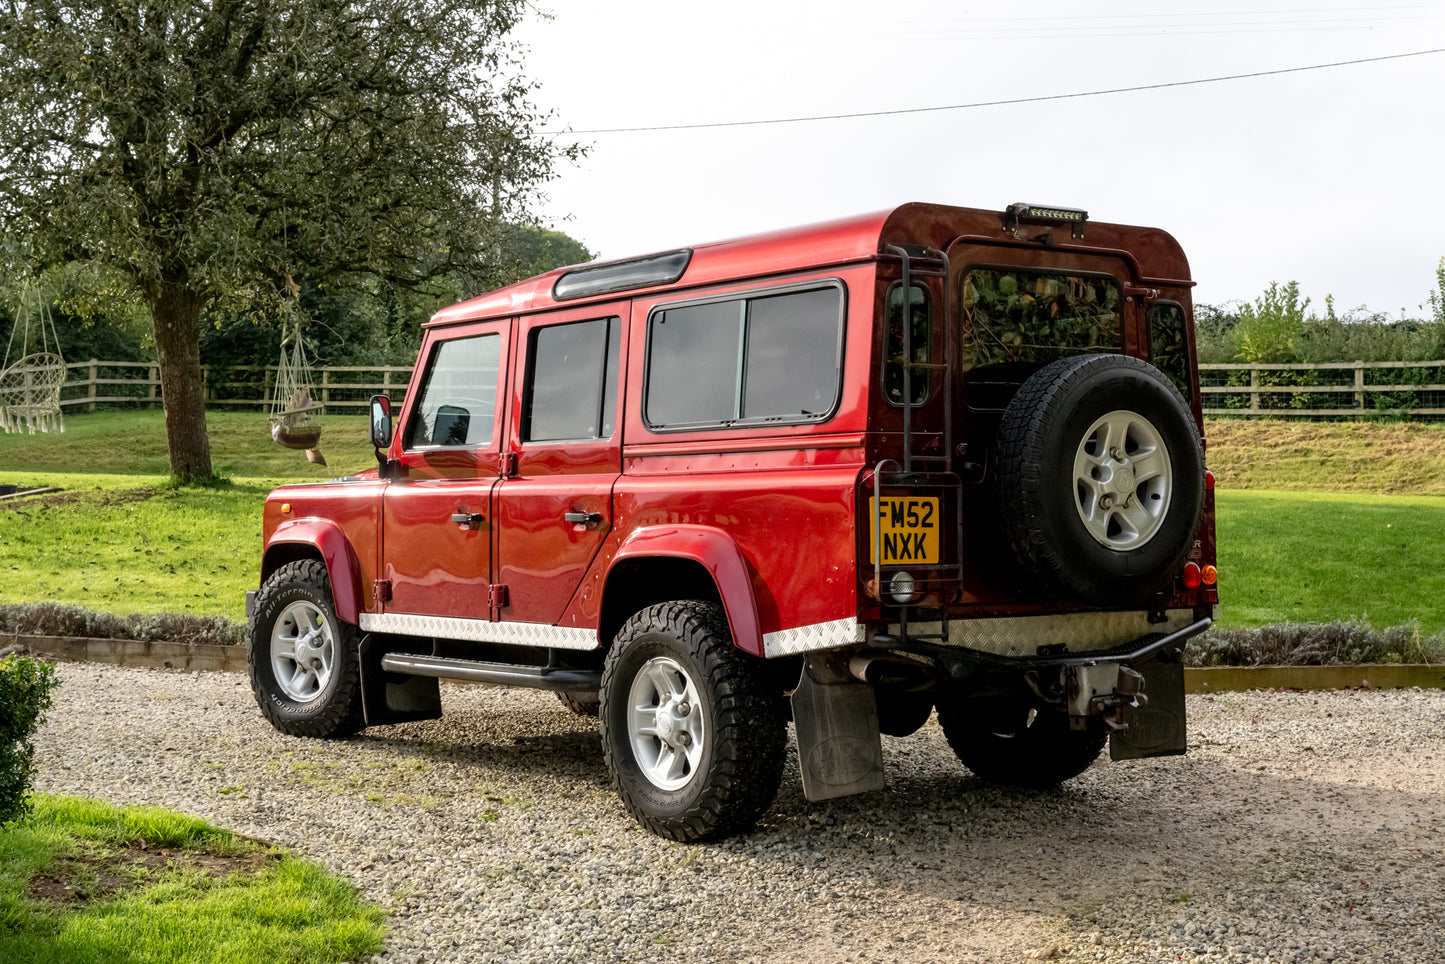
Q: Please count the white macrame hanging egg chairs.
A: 1